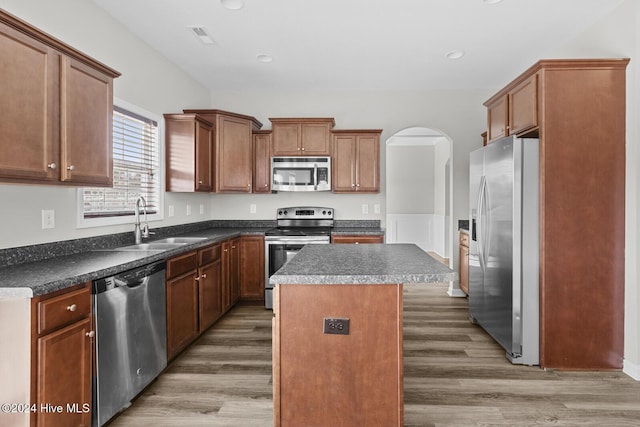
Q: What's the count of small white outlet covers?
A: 7